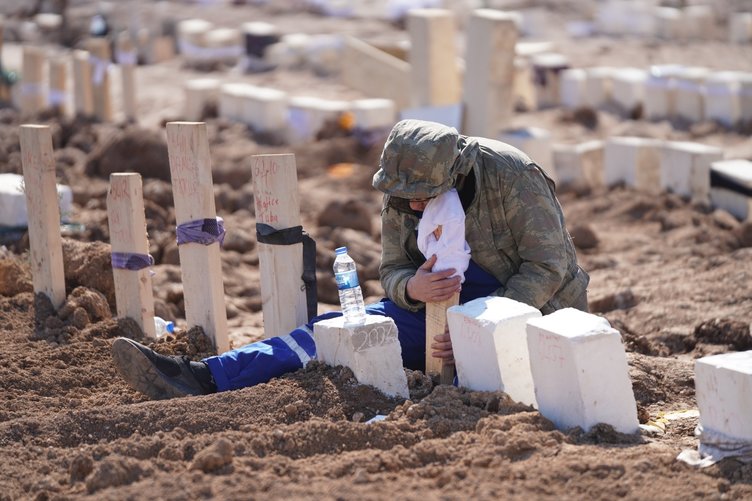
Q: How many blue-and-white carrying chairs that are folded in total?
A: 0